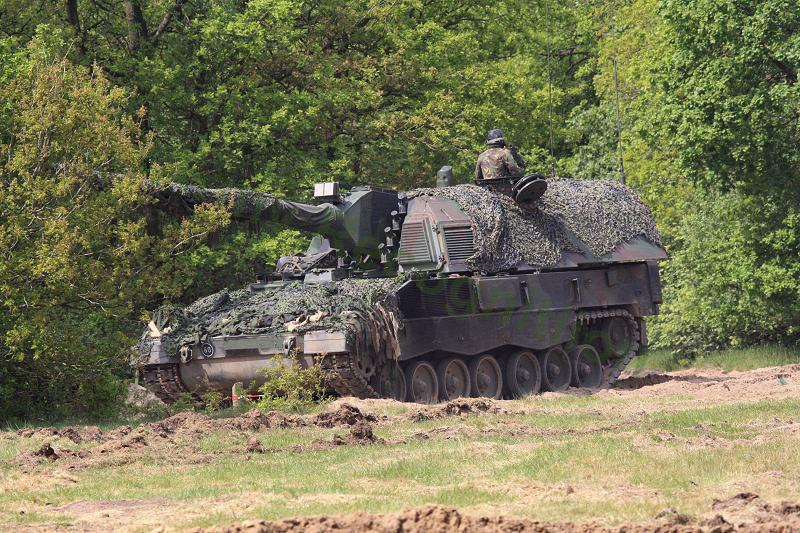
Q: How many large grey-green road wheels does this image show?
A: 7